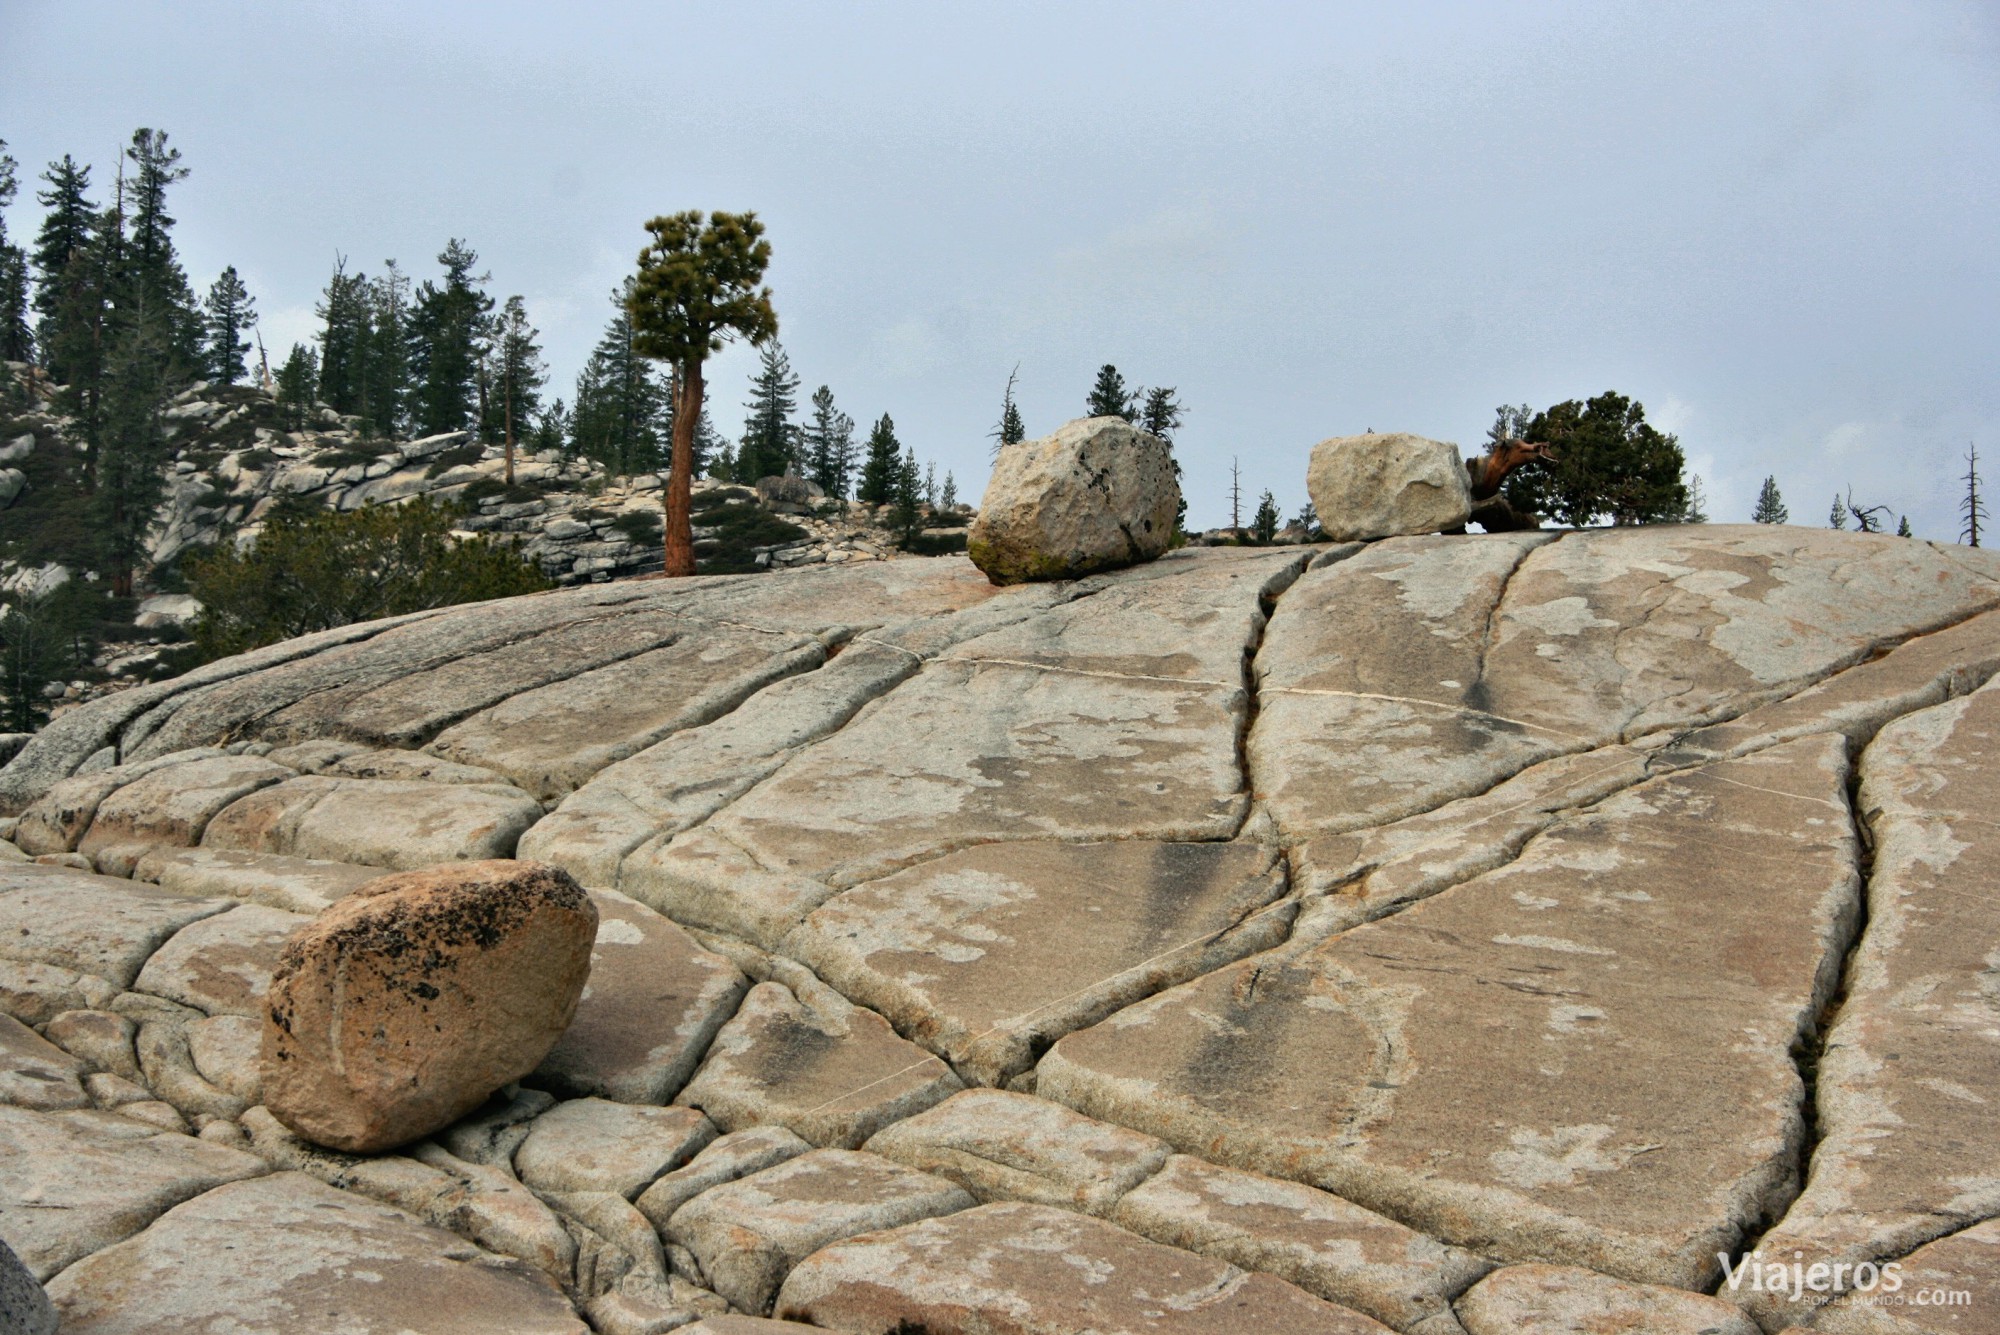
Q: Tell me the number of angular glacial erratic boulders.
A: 3